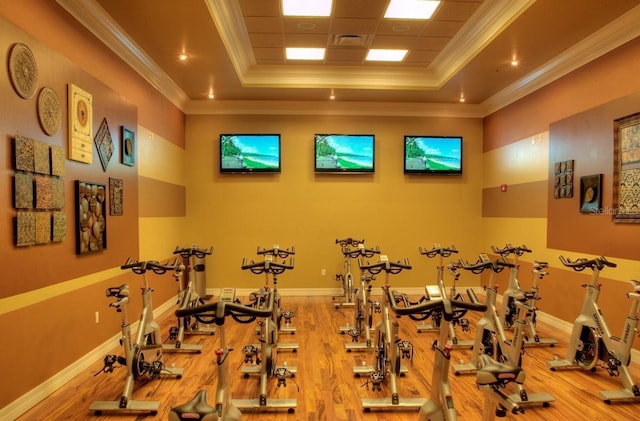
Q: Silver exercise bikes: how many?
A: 13